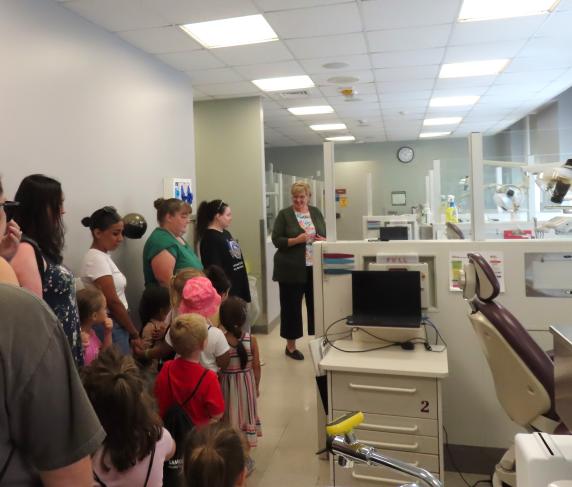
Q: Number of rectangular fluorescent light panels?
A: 10